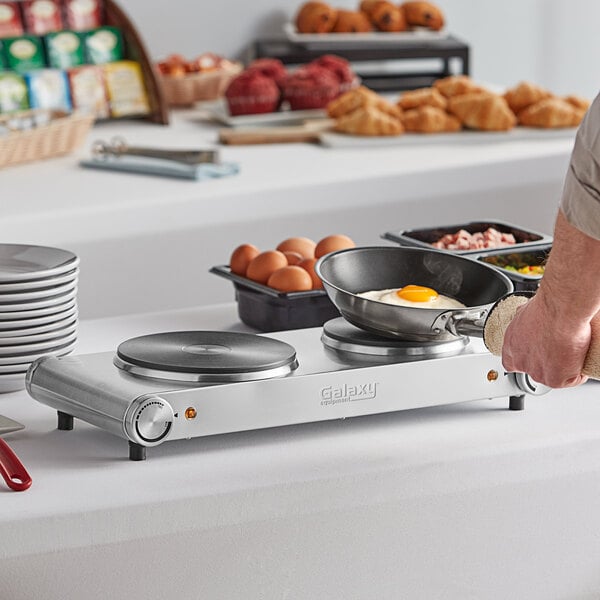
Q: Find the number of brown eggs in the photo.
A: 7